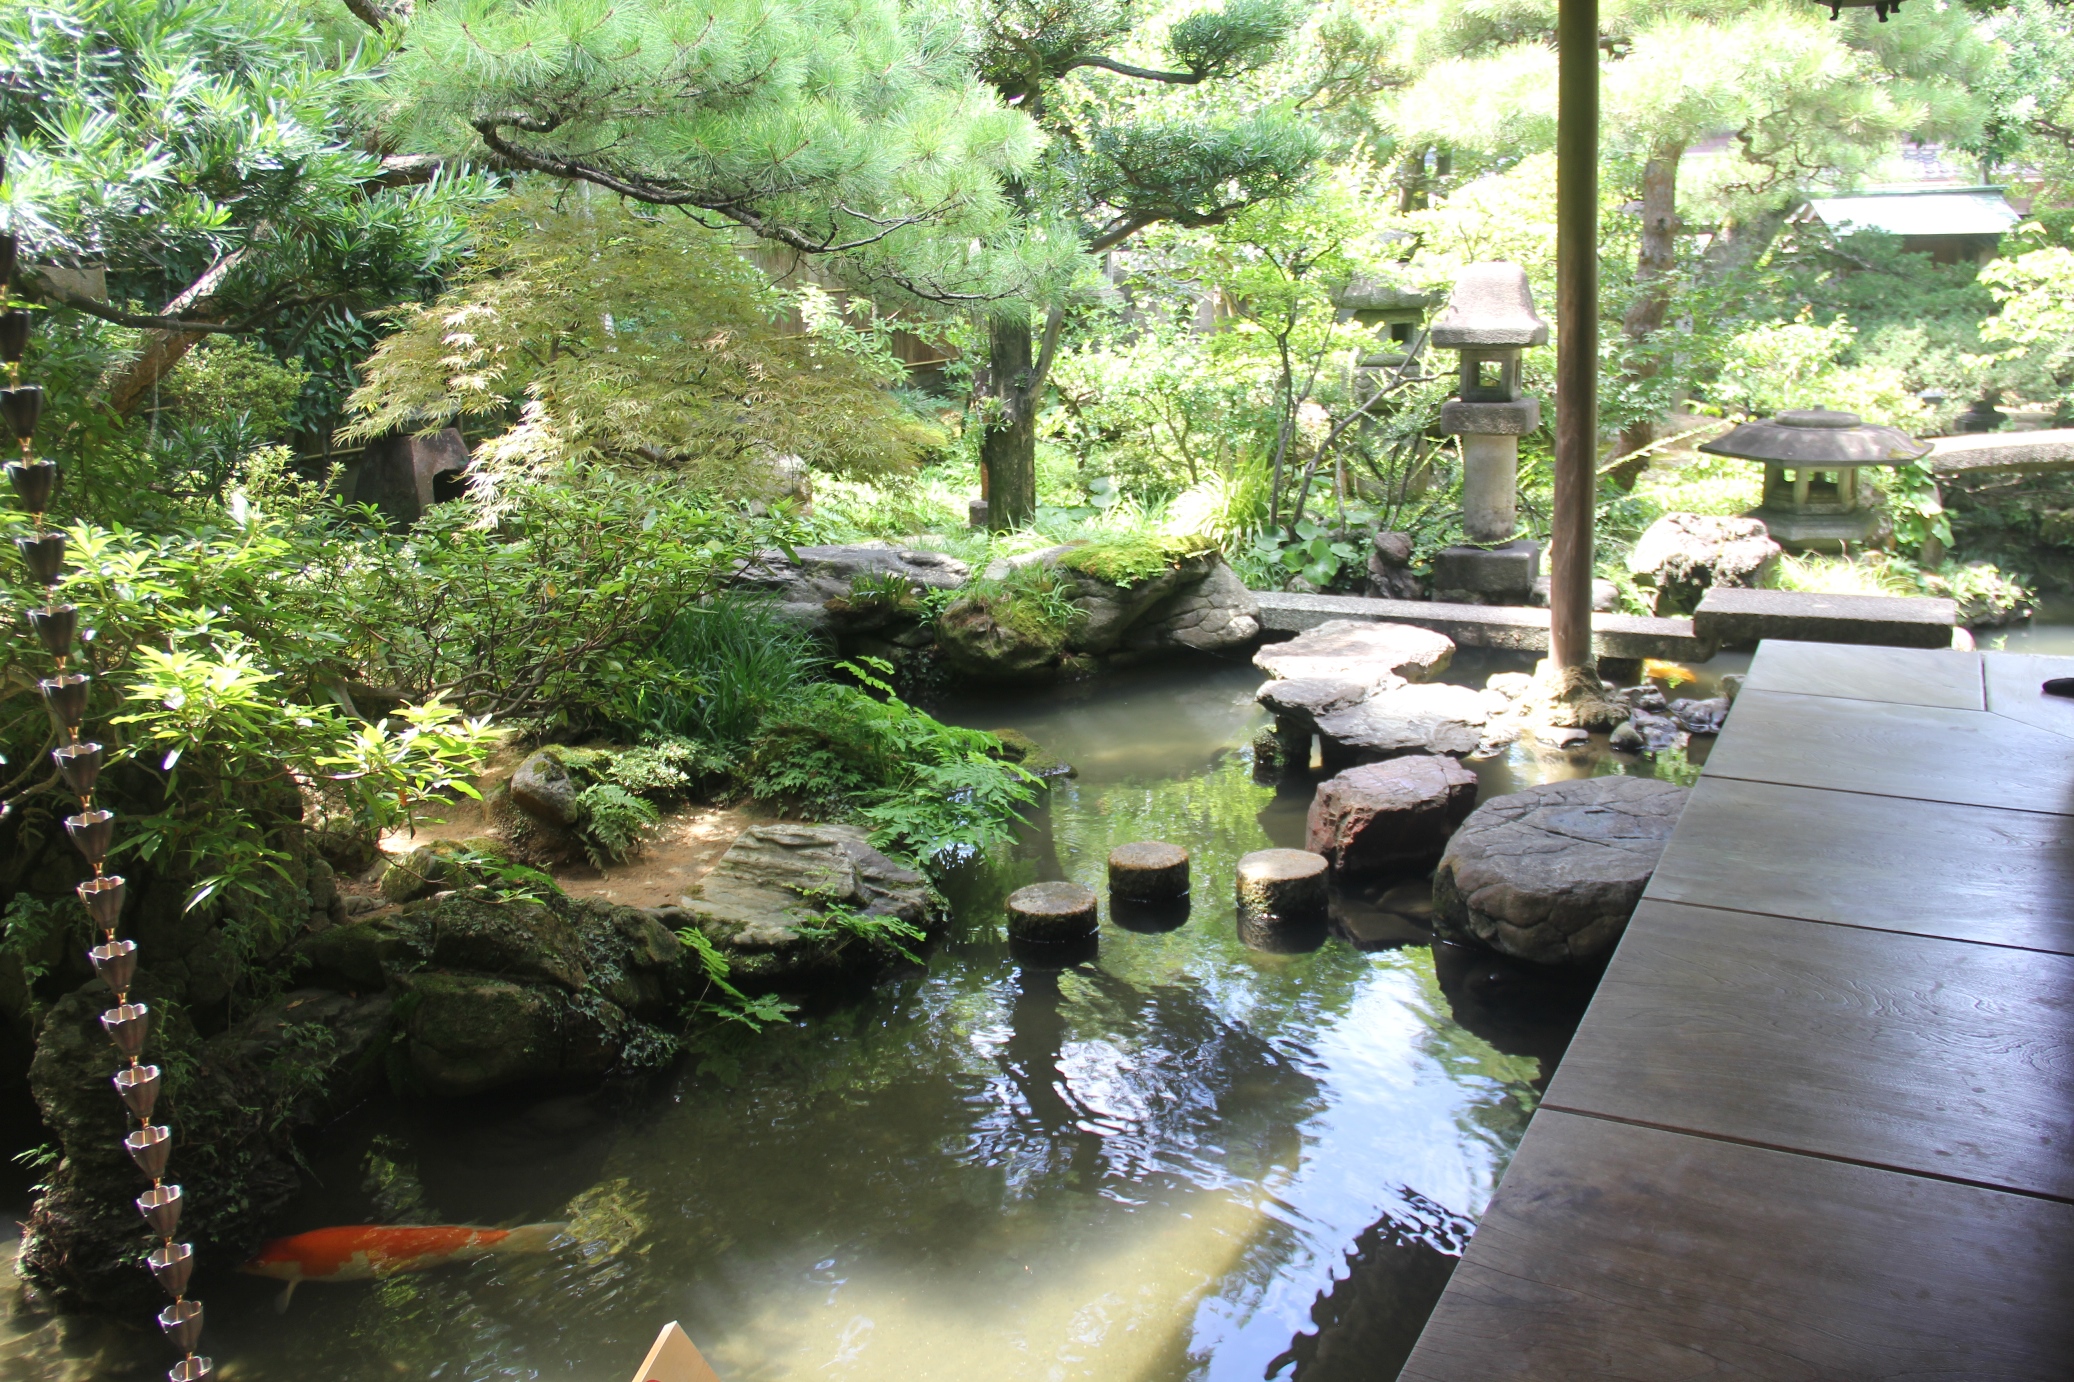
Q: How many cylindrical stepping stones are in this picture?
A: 3